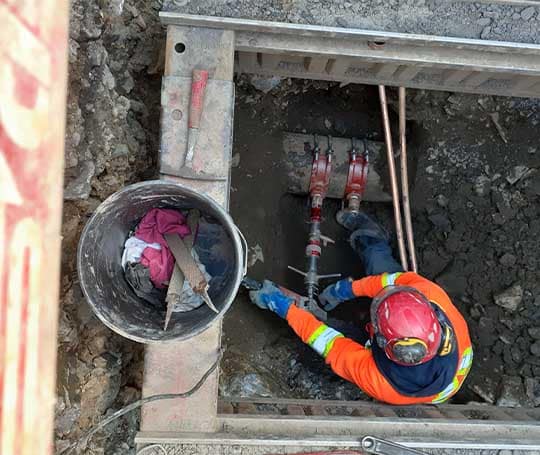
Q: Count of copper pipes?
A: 2